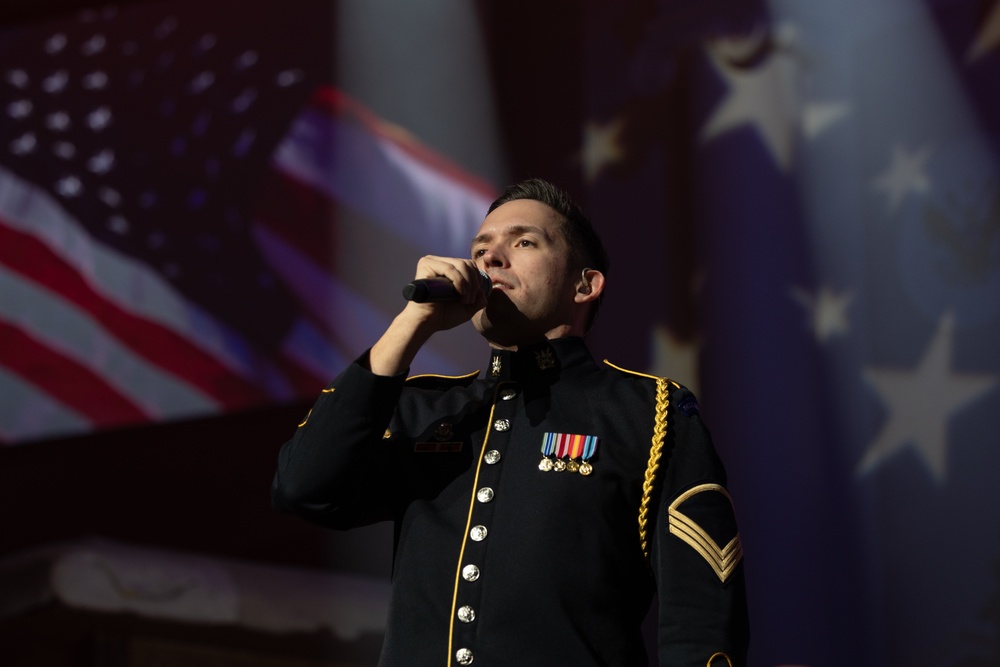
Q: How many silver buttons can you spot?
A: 8